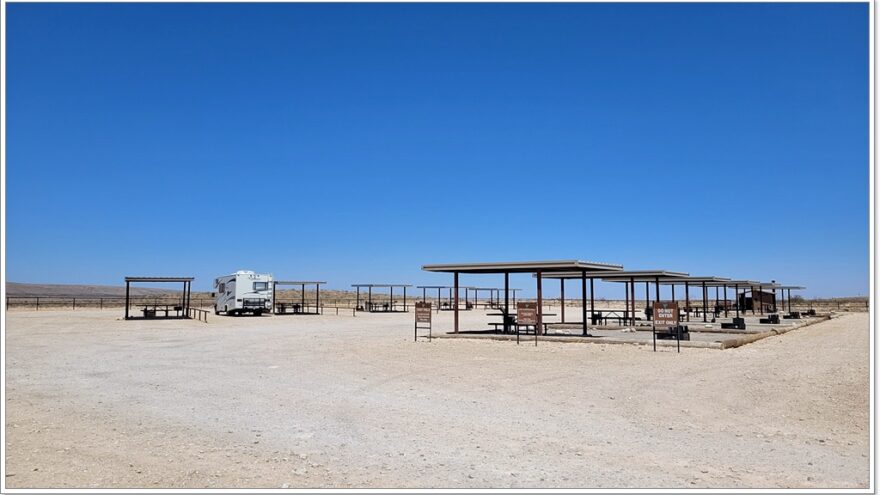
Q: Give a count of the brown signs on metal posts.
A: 3